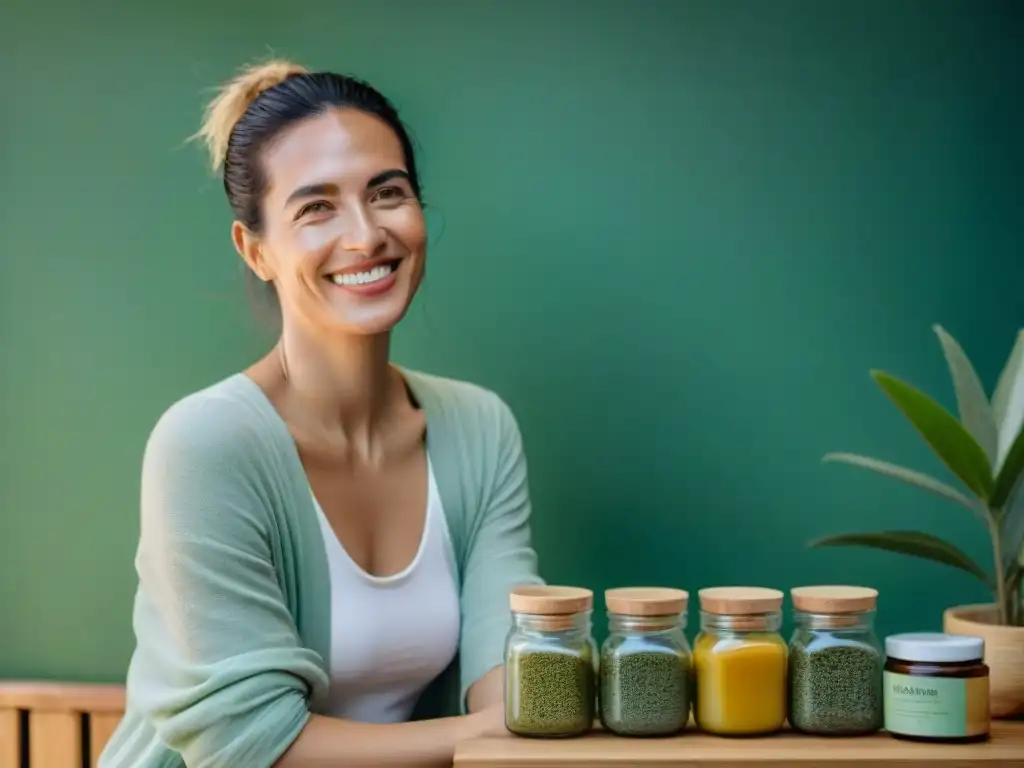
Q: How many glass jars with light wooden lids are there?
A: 4